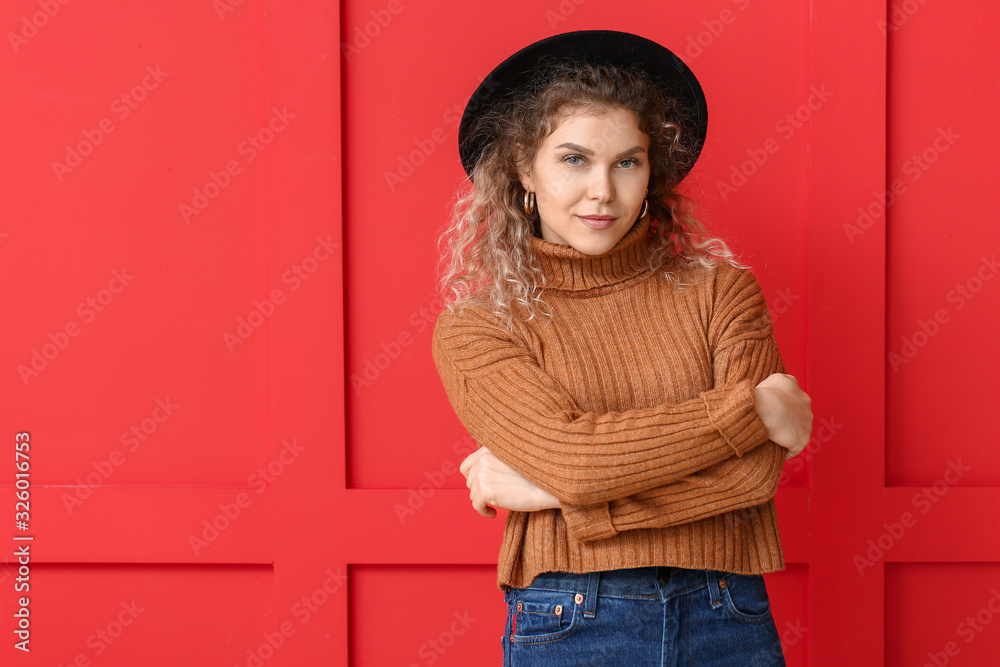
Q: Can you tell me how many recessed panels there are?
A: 6